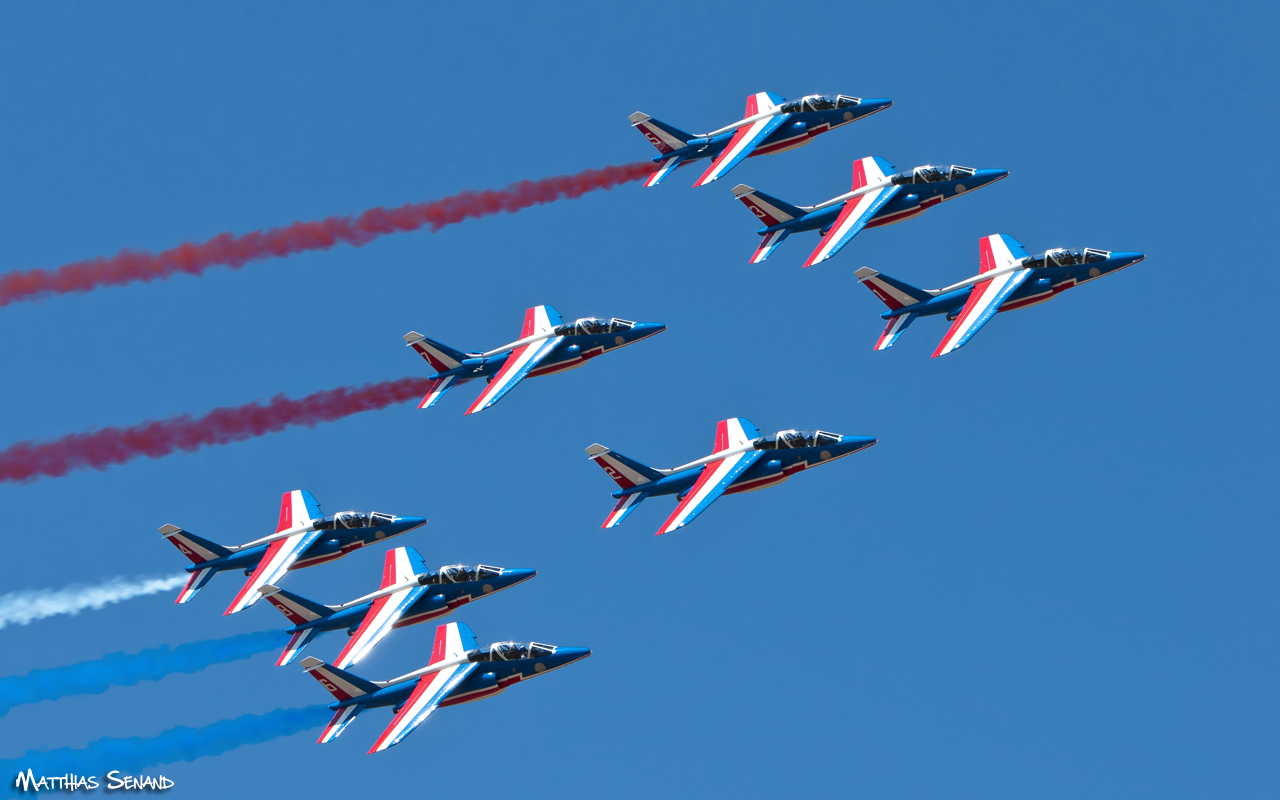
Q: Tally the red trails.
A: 2